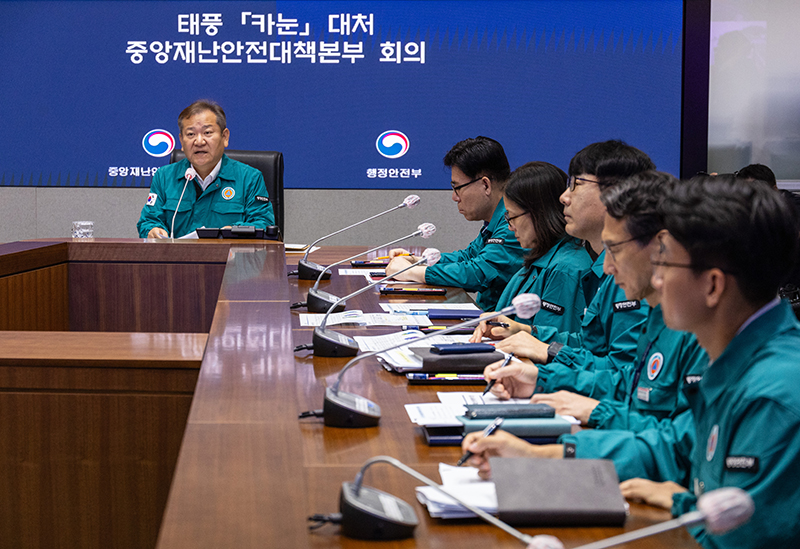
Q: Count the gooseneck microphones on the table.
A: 7